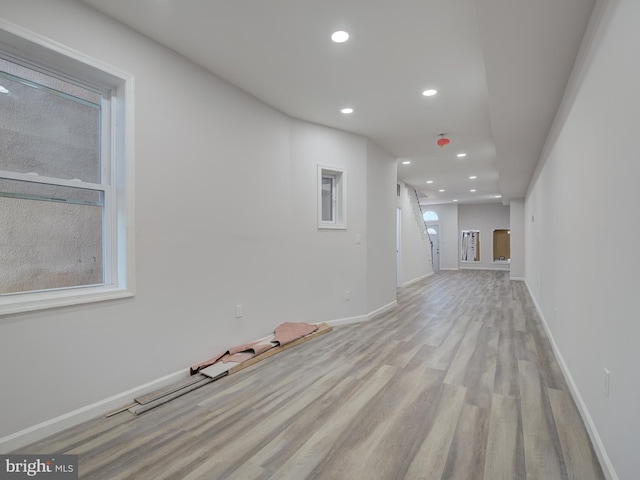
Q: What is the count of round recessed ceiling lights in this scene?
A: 11